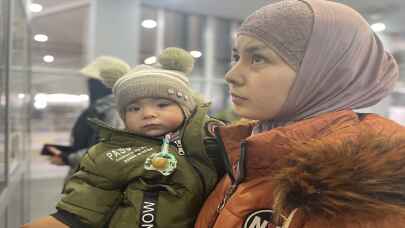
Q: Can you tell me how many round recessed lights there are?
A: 7